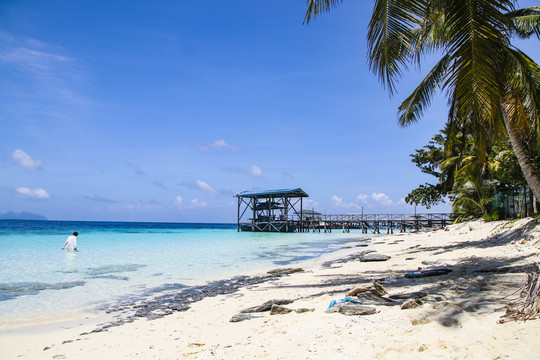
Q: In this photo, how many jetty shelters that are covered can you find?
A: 1